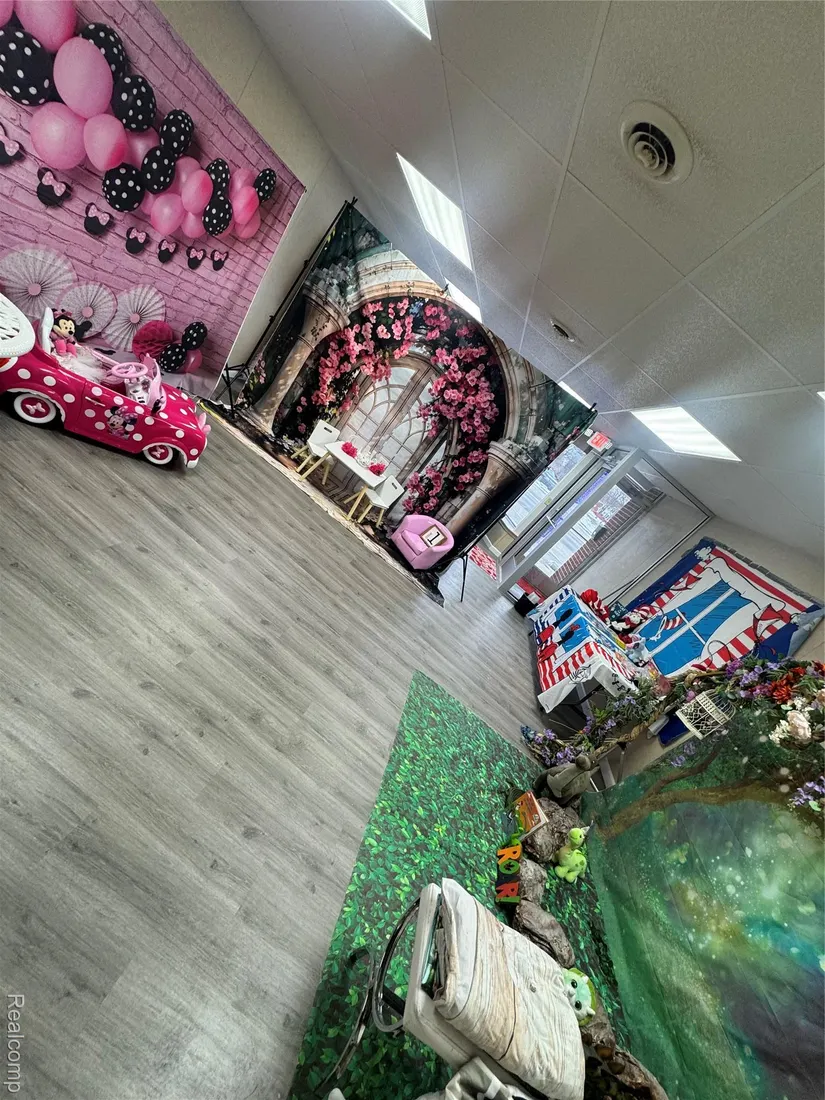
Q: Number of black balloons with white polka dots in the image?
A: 11